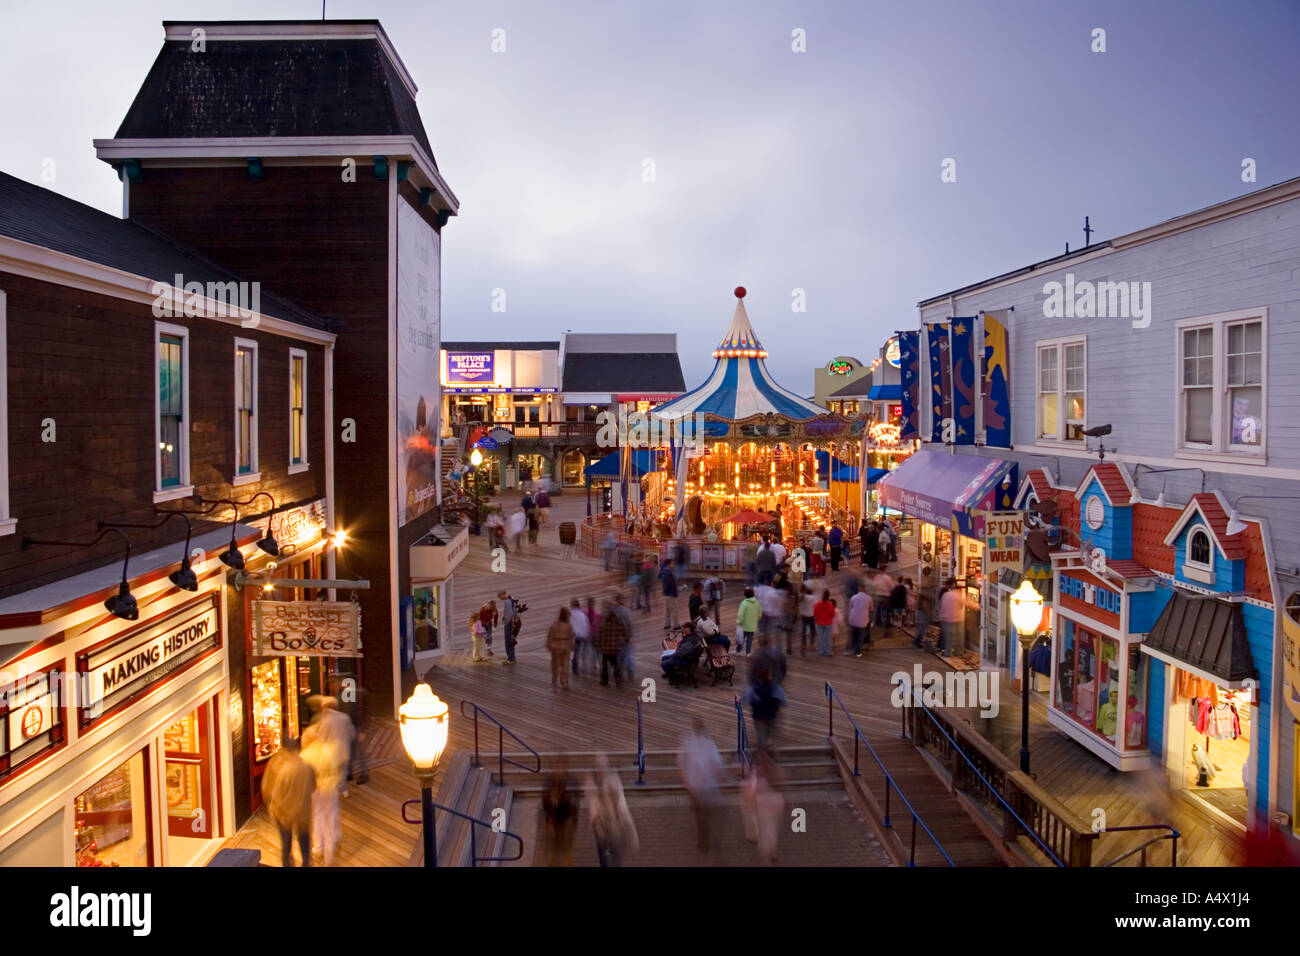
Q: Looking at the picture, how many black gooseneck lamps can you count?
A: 4